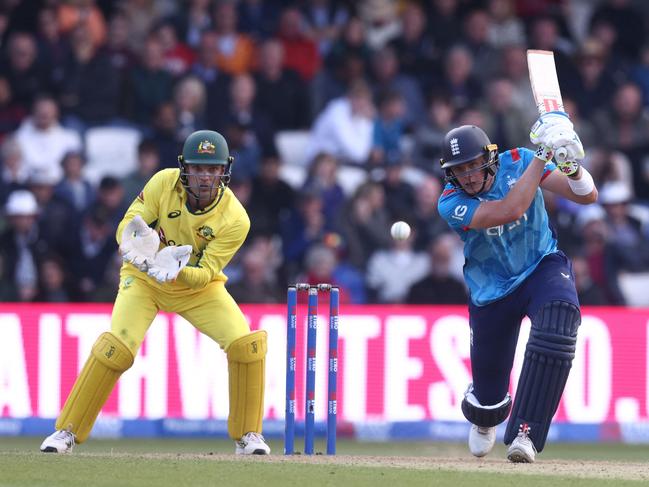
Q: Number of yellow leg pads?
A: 2